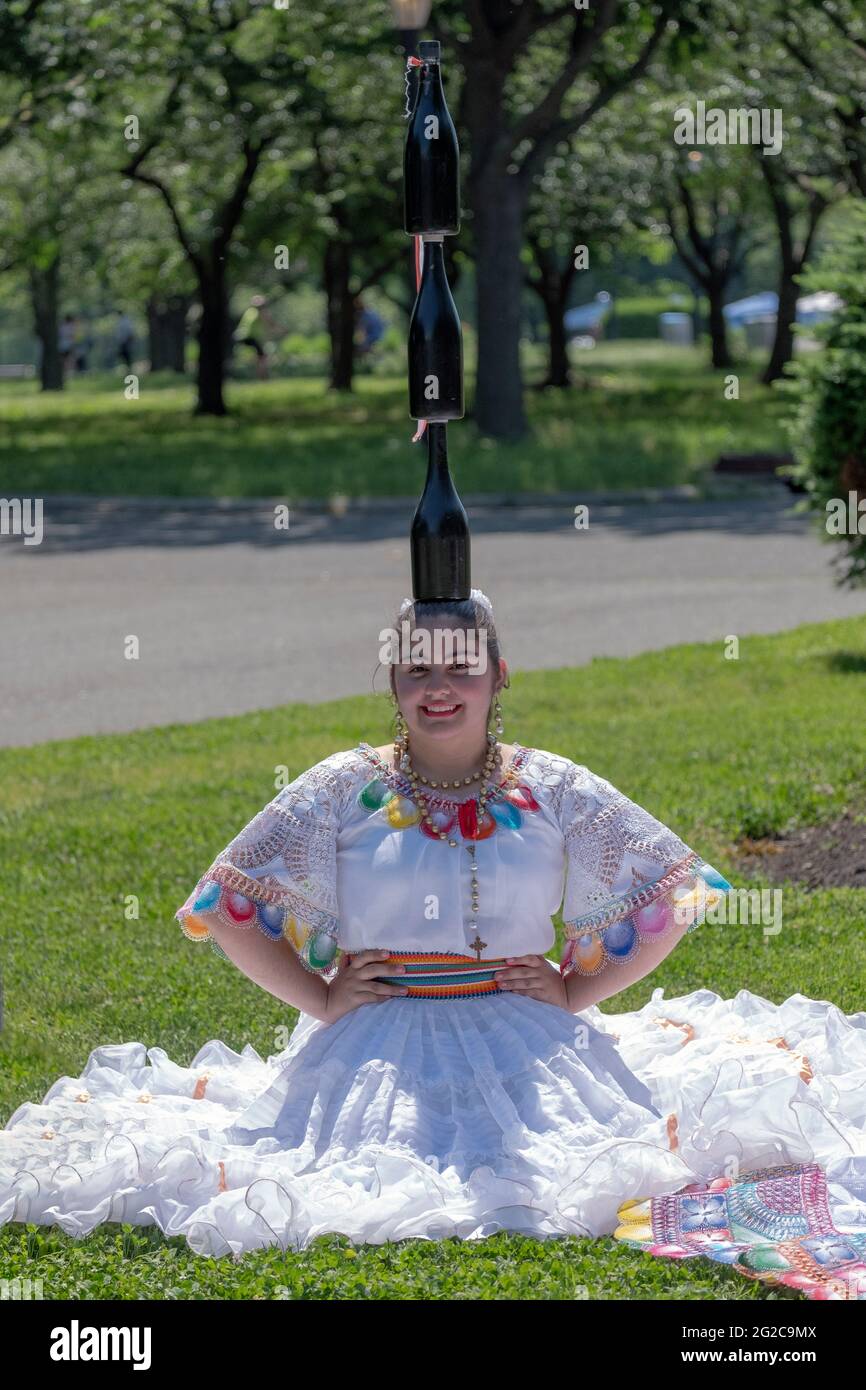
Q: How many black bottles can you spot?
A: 3